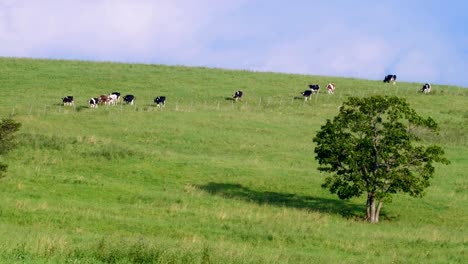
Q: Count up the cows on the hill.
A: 13